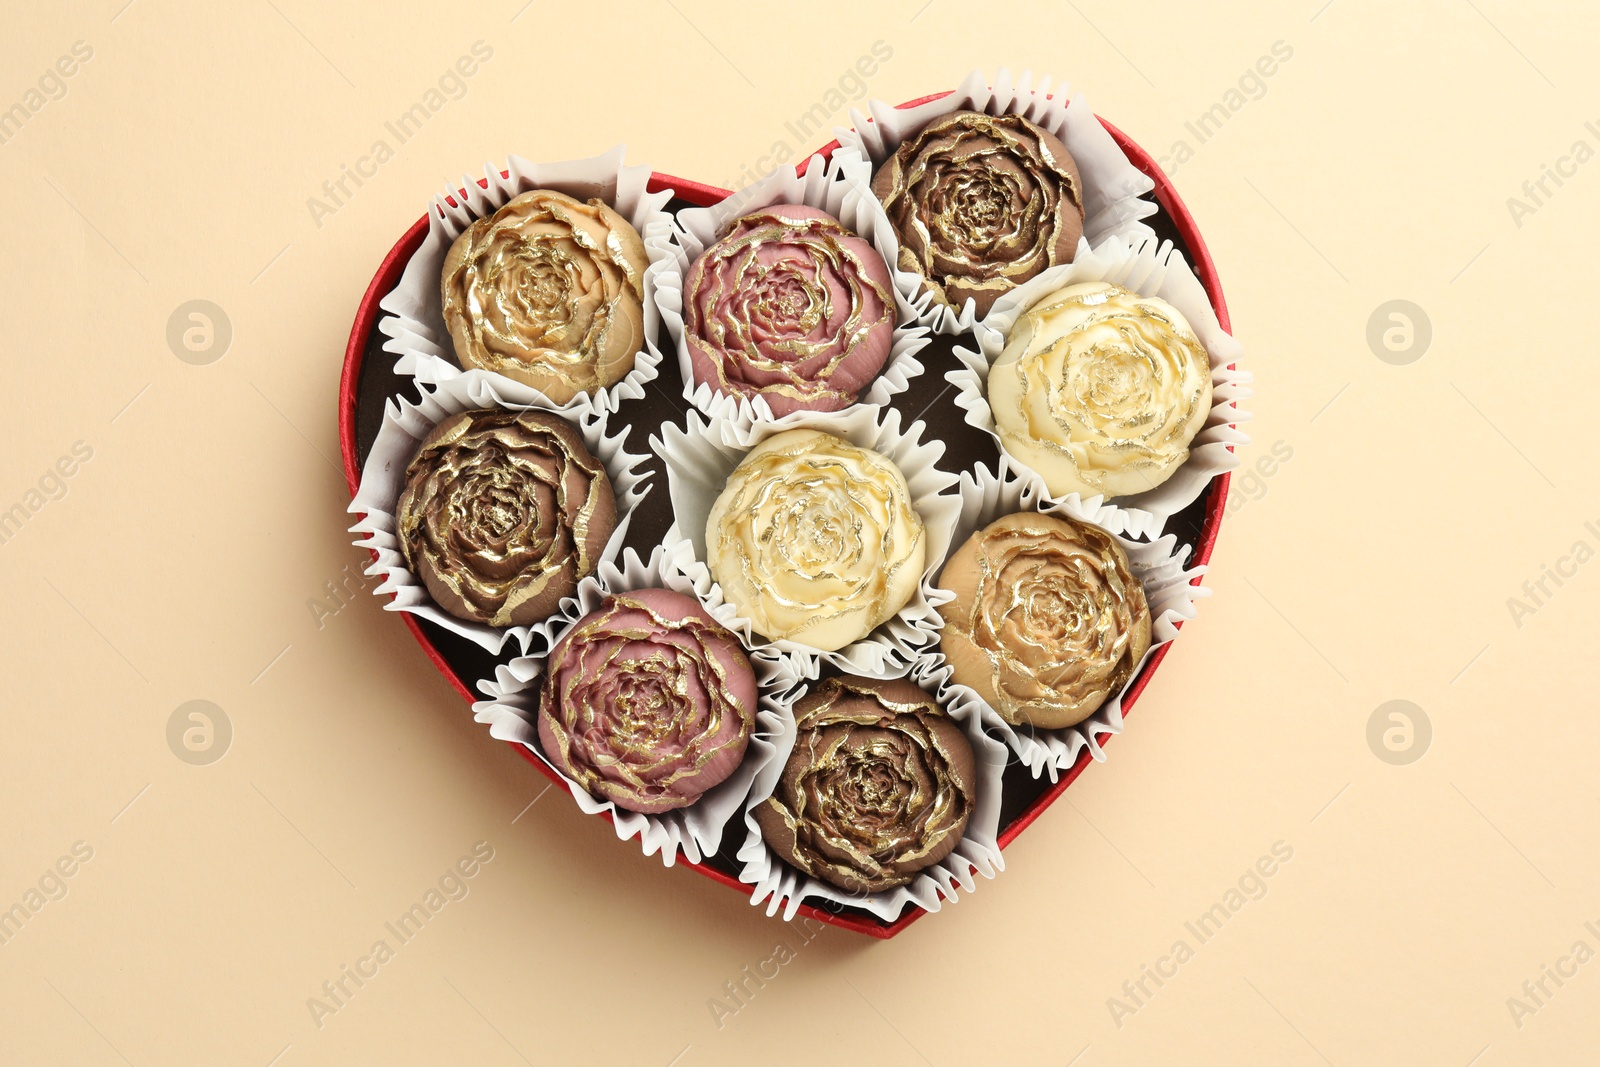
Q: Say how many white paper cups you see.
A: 9